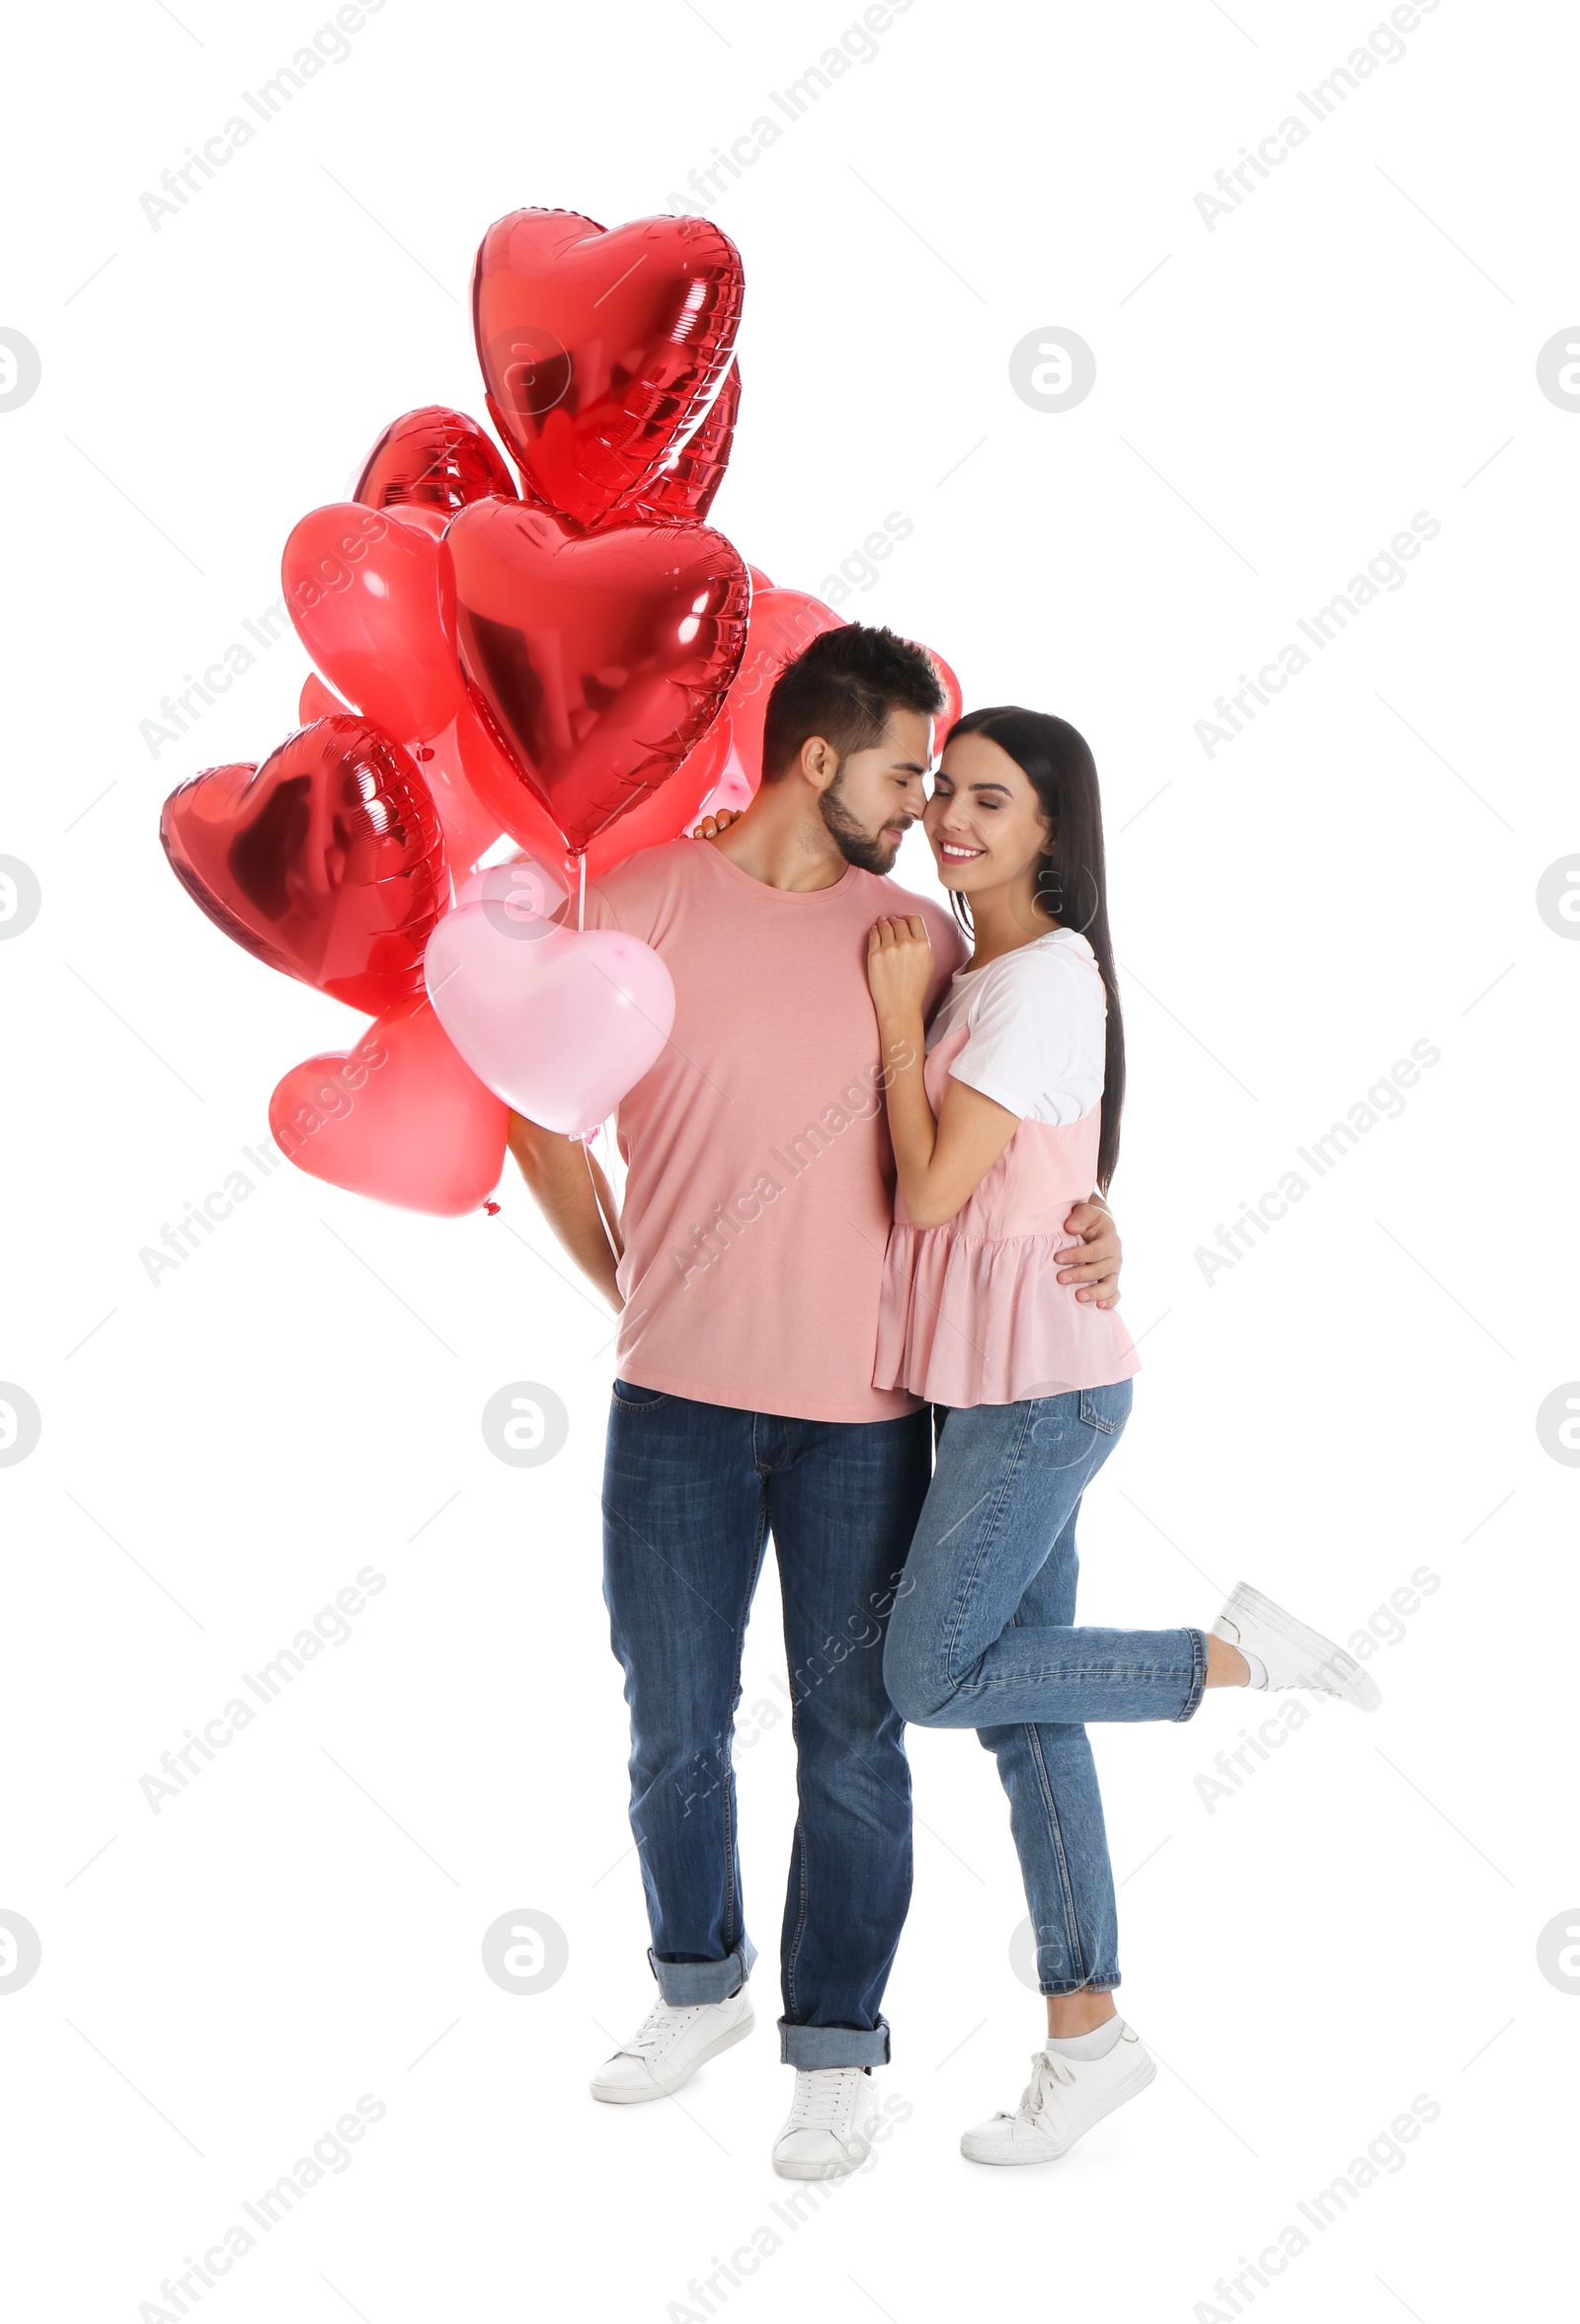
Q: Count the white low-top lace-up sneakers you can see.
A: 4